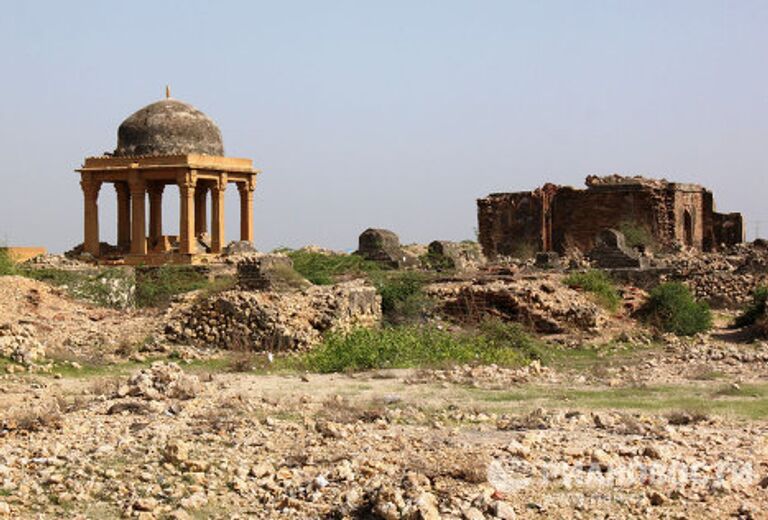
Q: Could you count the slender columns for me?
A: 8